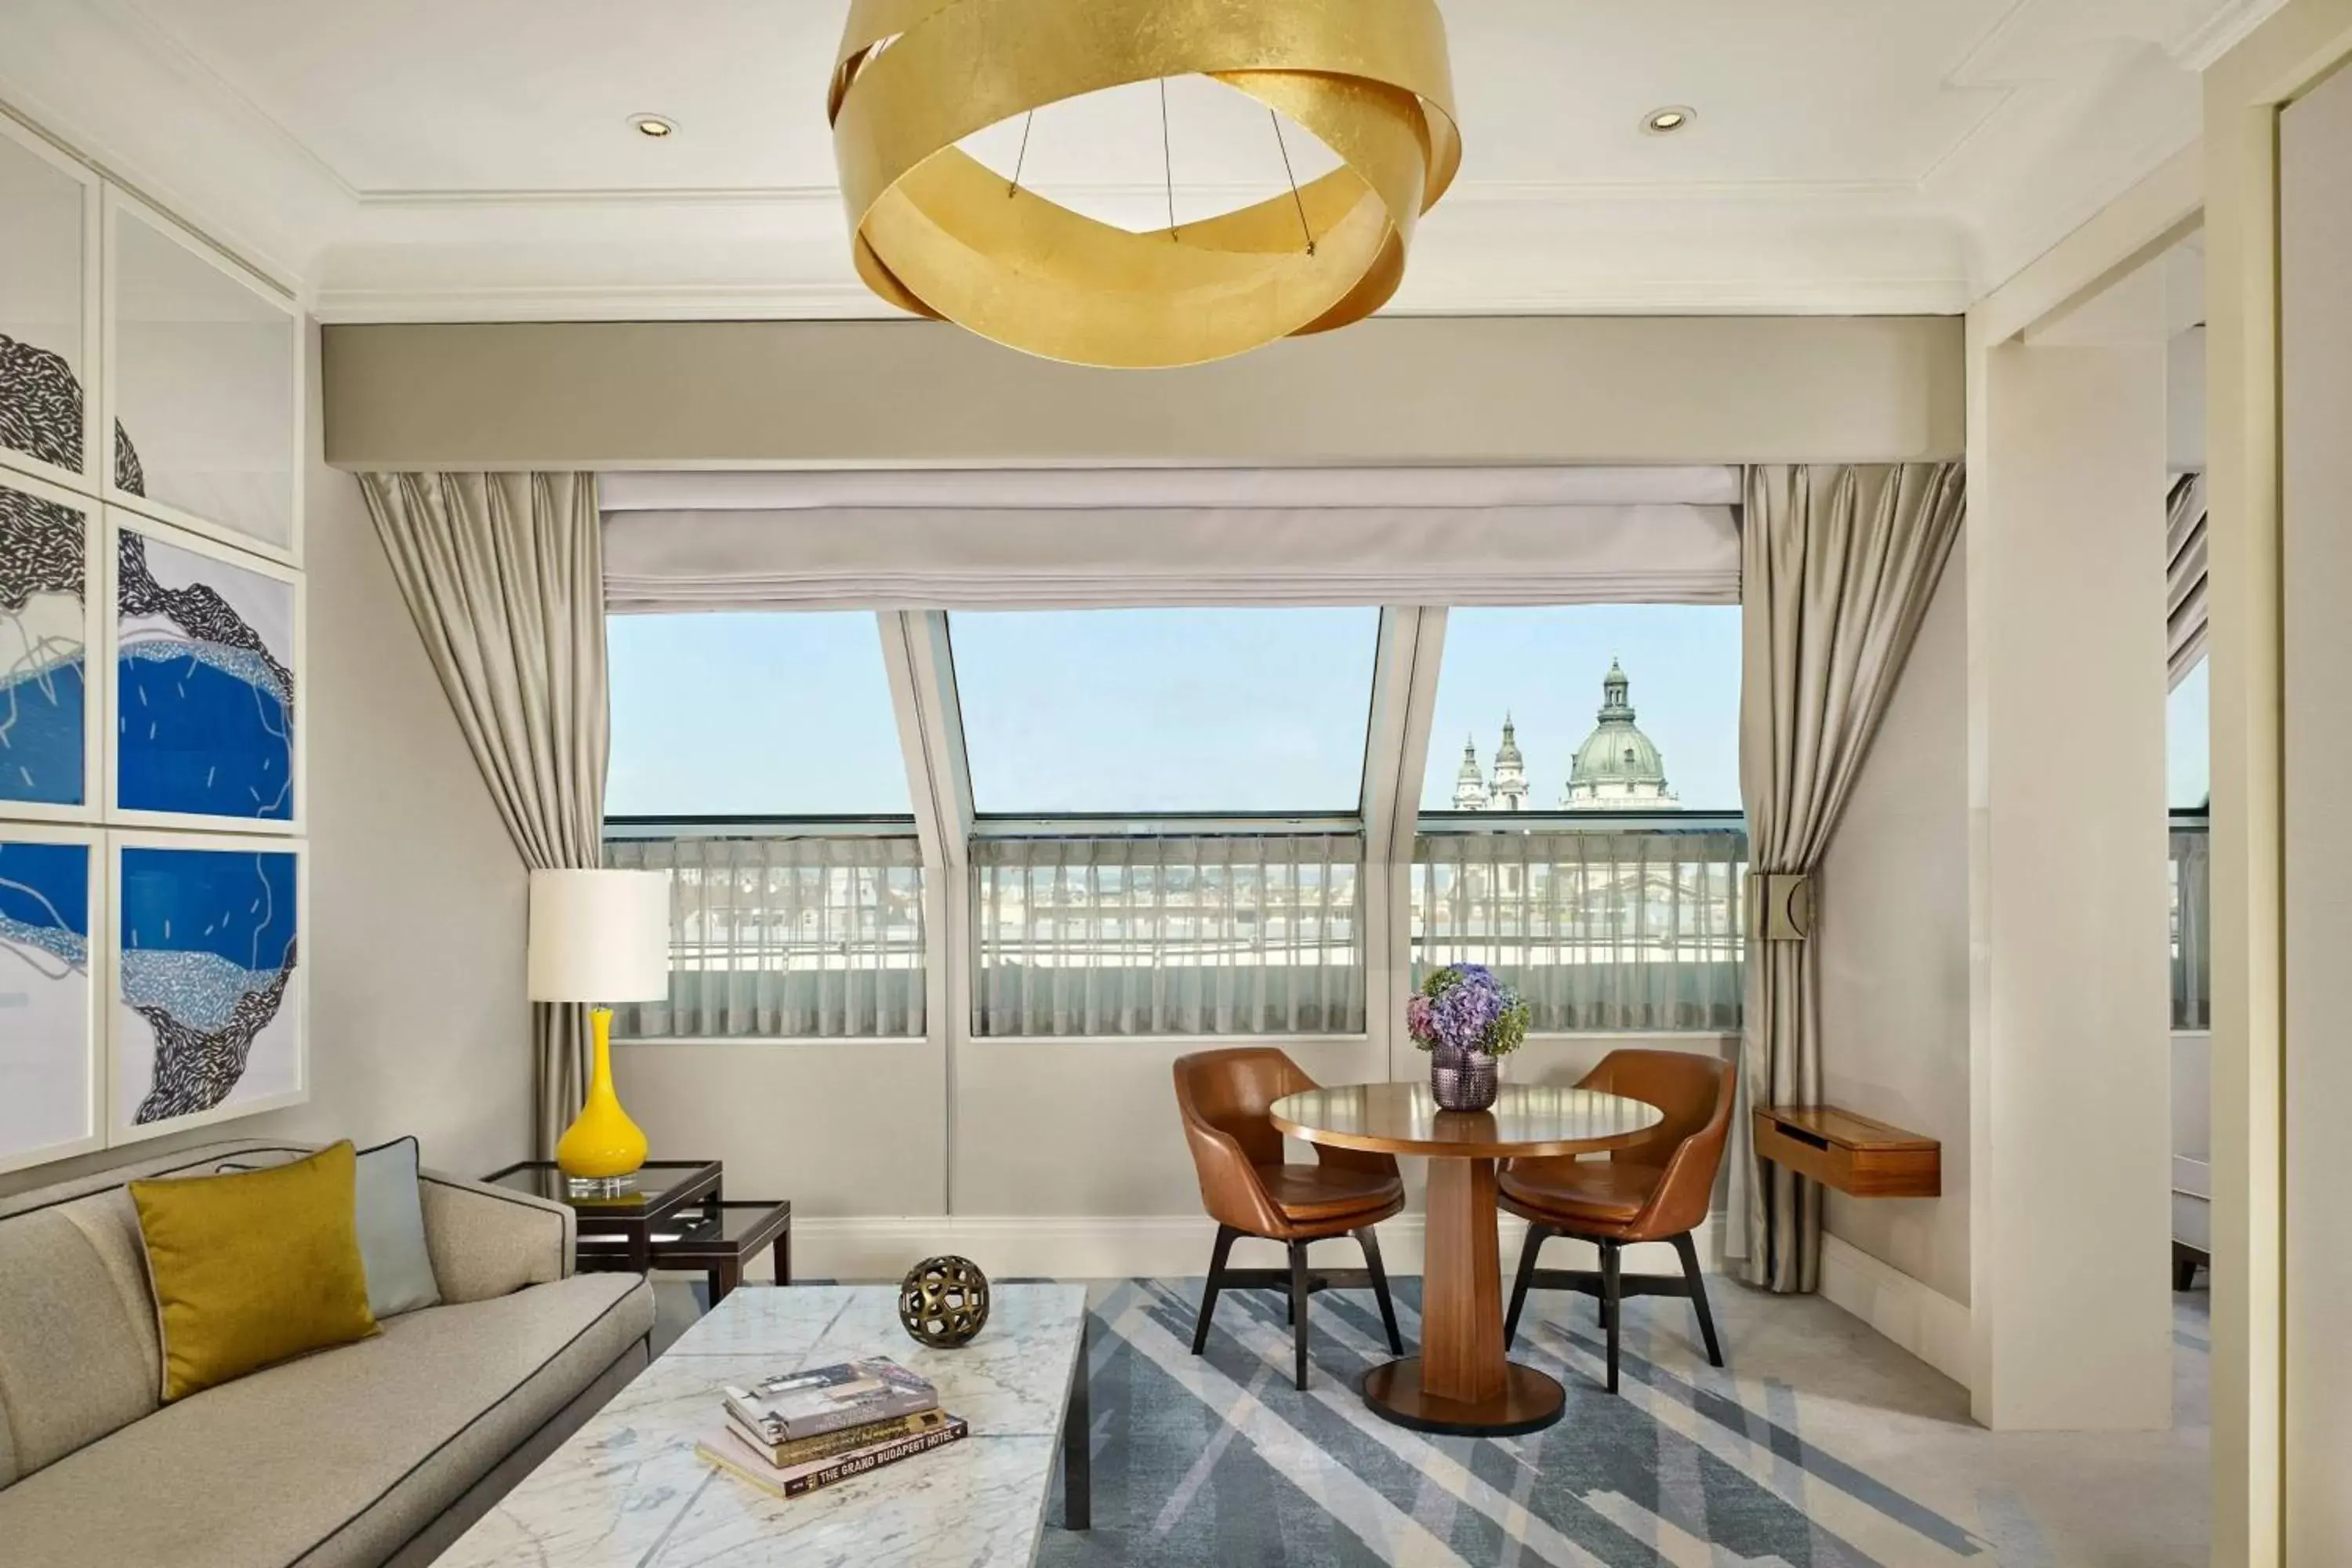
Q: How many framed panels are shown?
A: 6